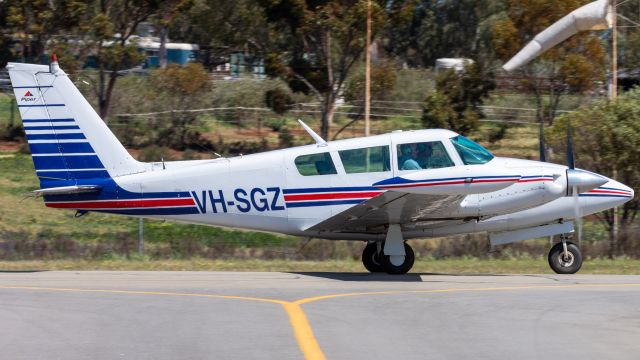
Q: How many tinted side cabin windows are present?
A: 3